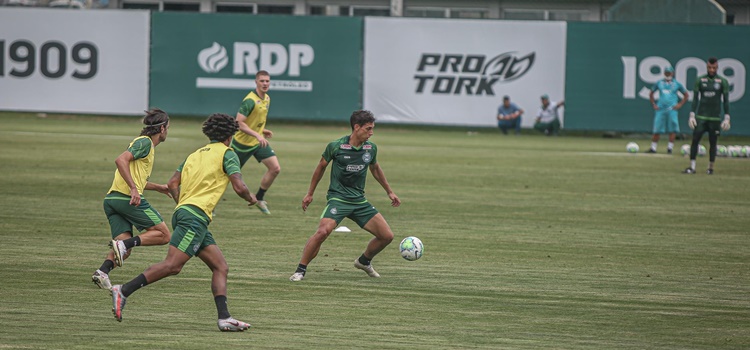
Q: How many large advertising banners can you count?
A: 4